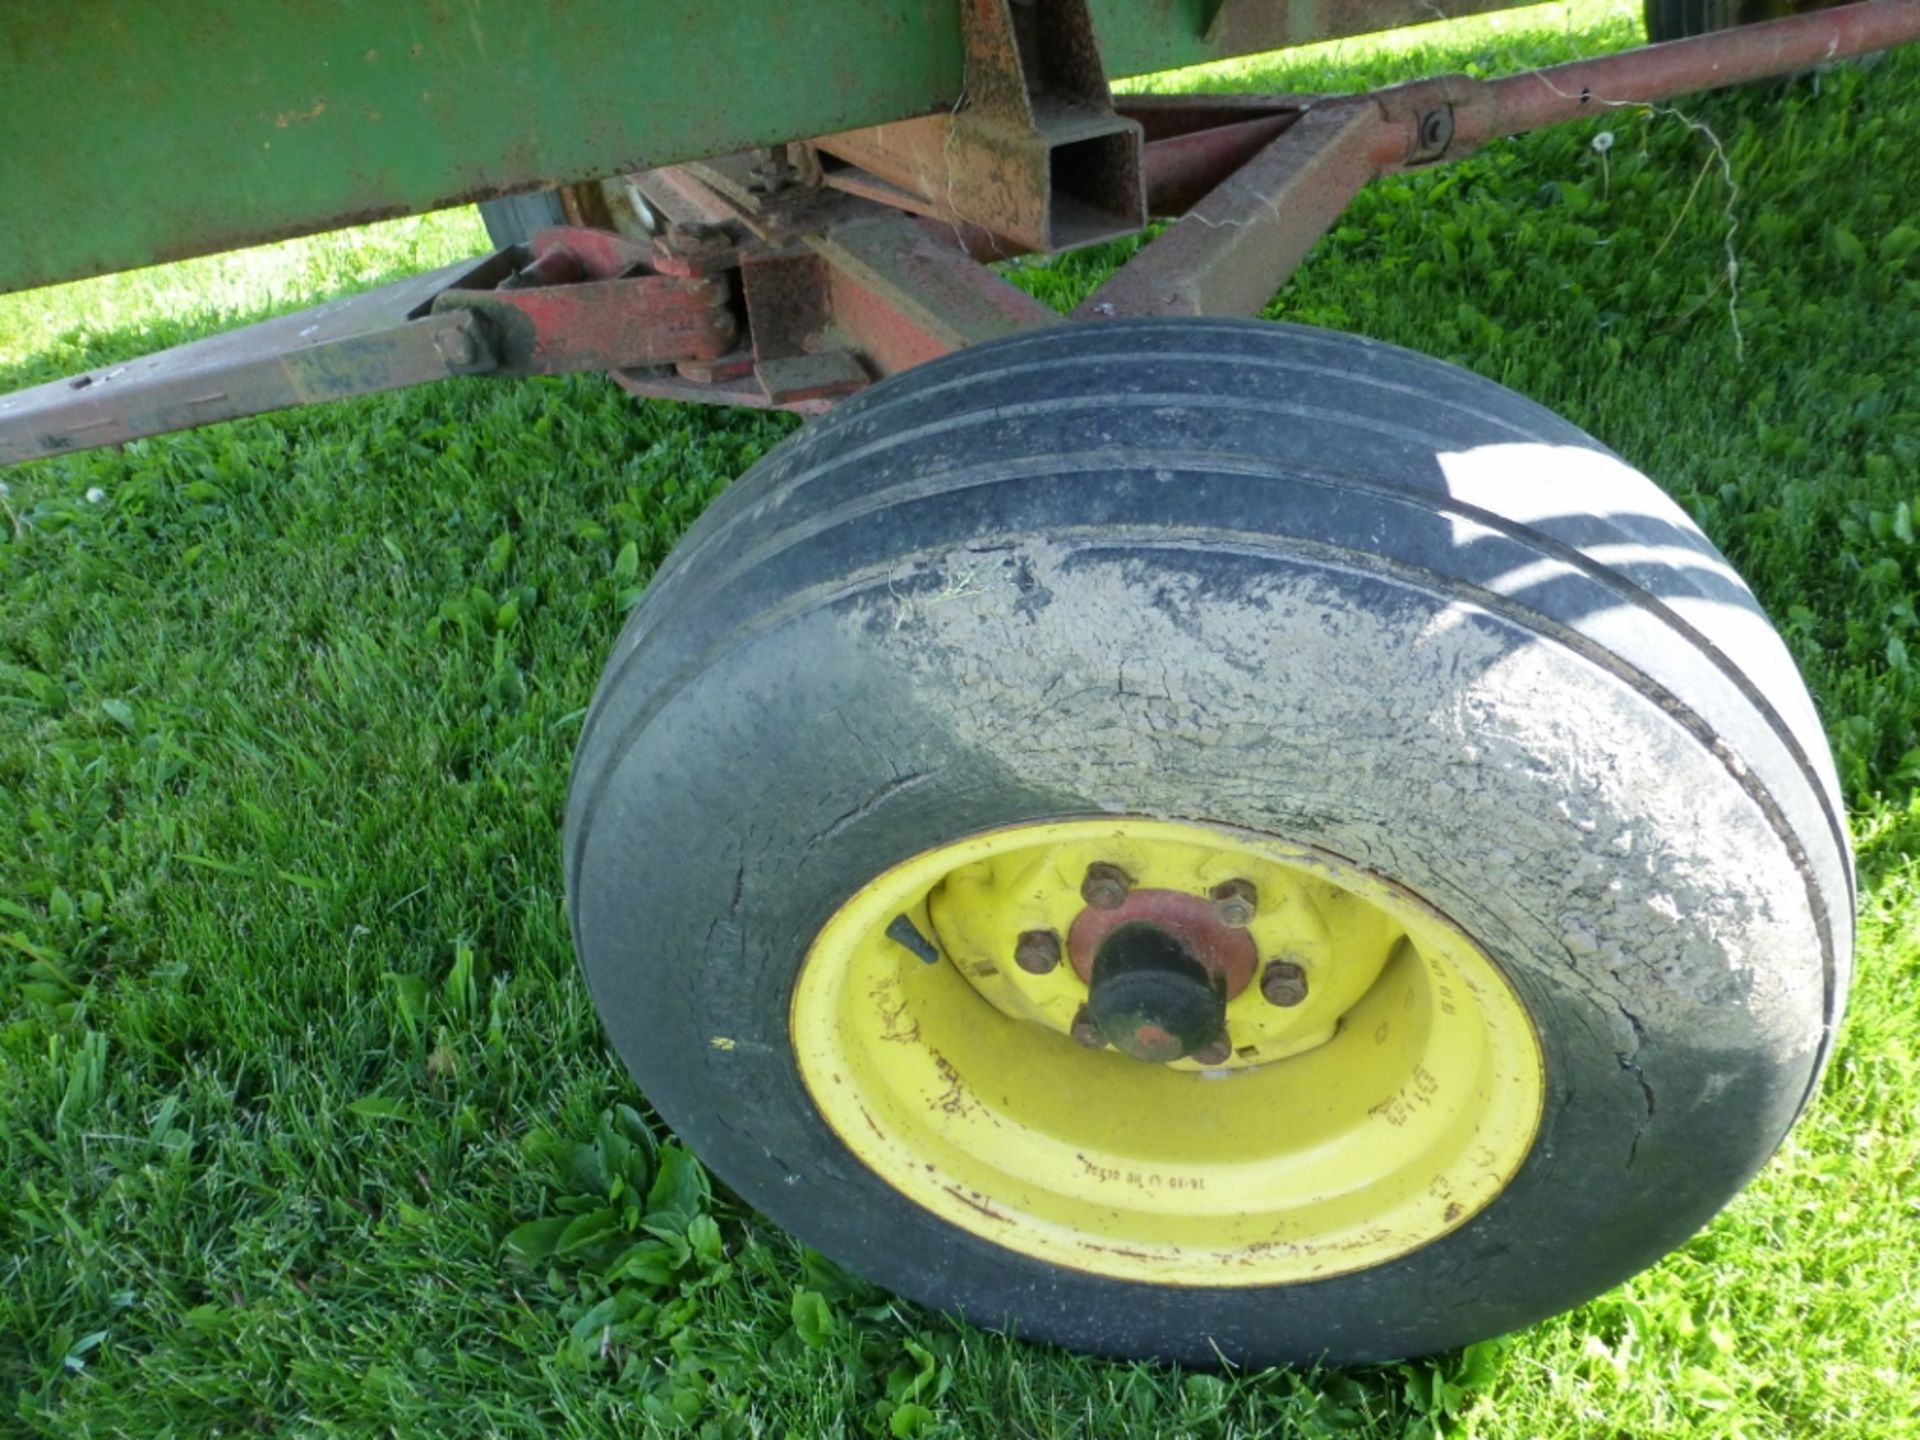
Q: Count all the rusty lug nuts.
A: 6